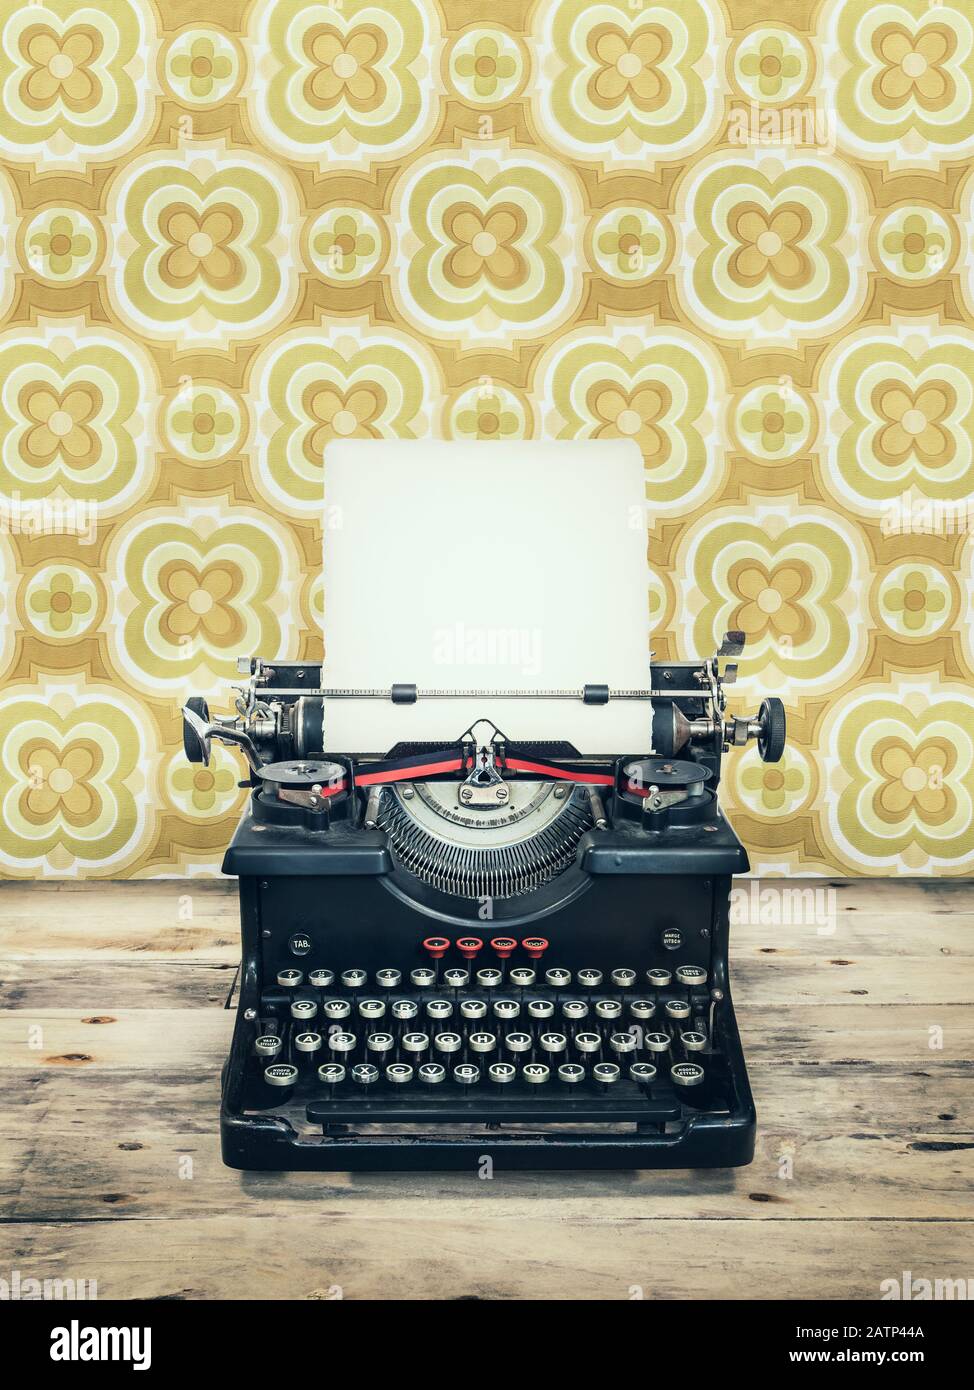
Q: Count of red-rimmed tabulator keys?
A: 4